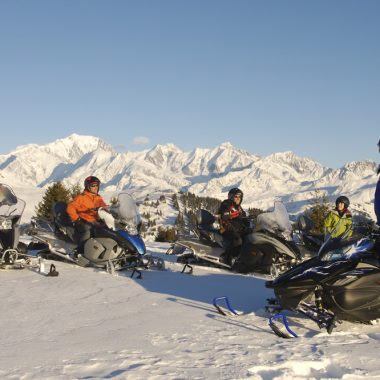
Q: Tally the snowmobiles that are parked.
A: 5